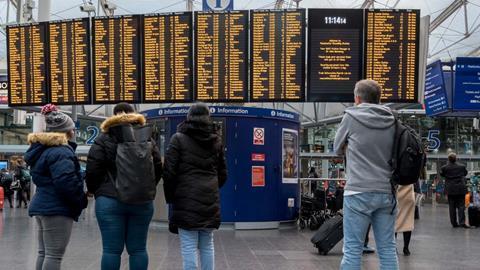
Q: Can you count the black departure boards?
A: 8